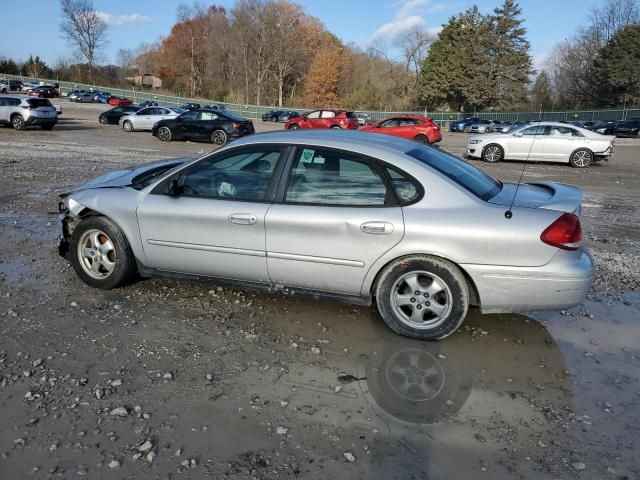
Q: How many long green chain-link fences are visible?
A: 1